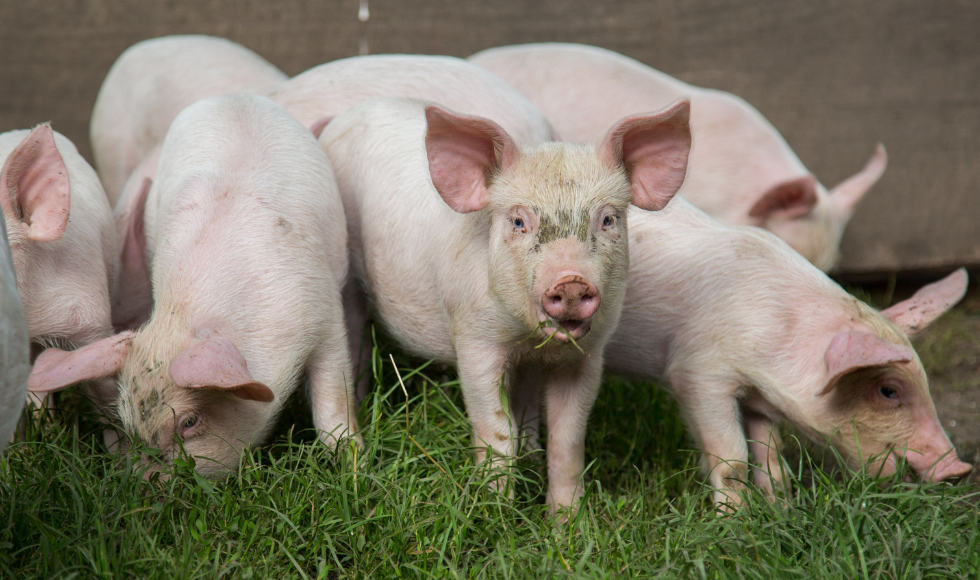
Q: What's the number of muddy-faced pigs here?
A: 2